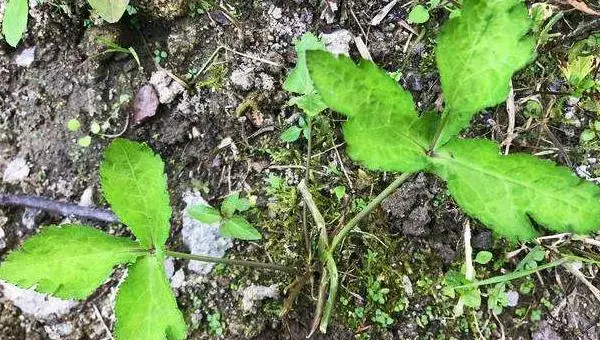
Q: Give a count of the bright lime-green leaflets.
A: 6